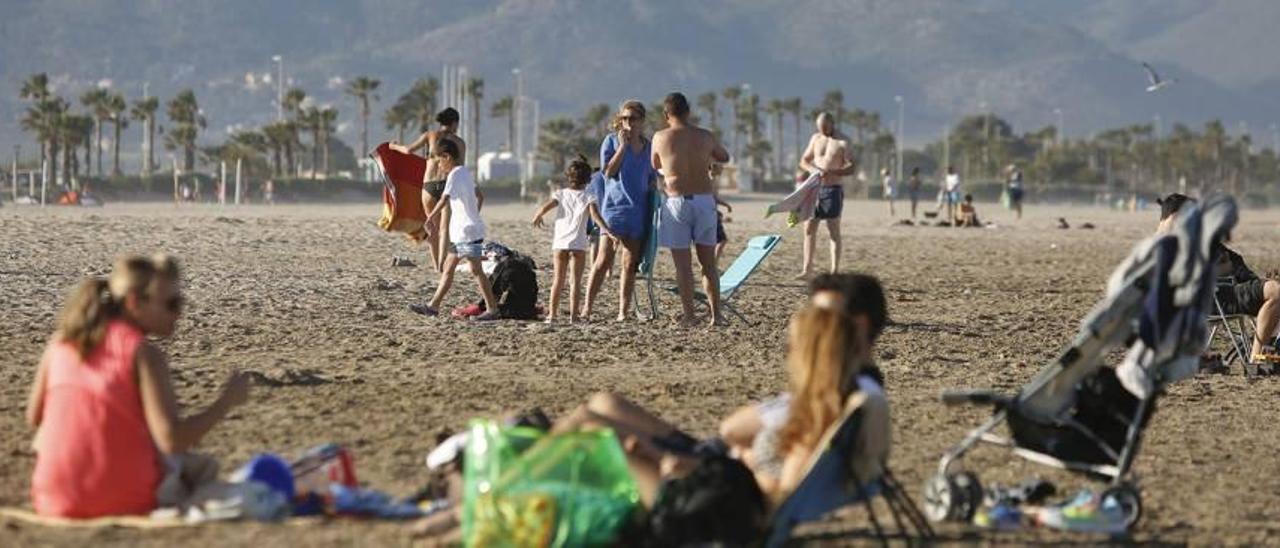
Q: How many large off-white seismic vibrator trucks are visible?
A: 0